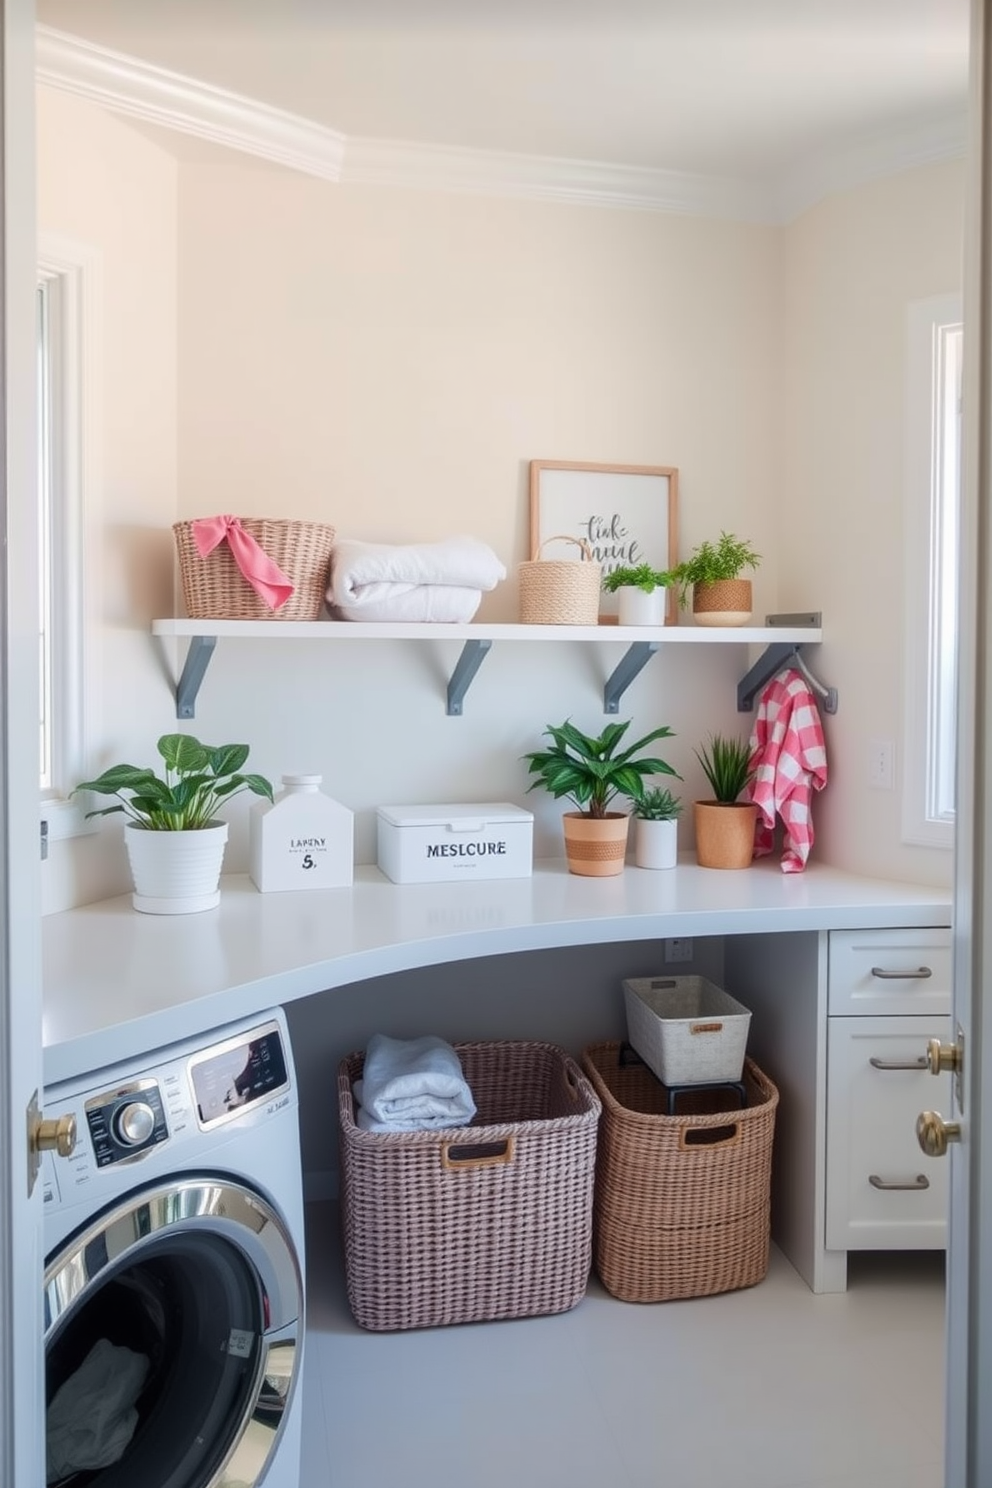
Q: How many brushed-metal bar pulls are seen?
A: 3